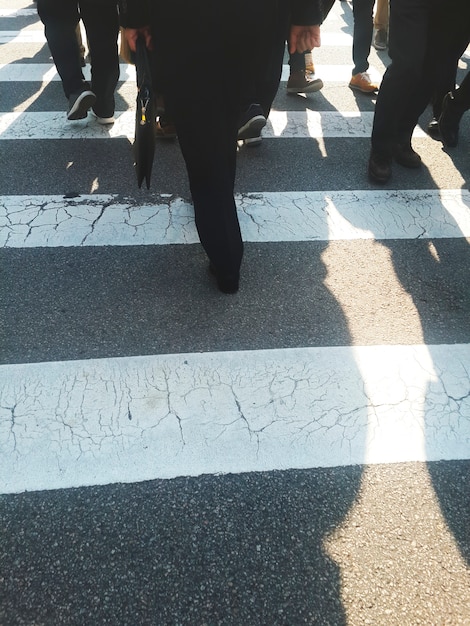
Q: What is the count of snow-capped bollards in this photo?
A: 0